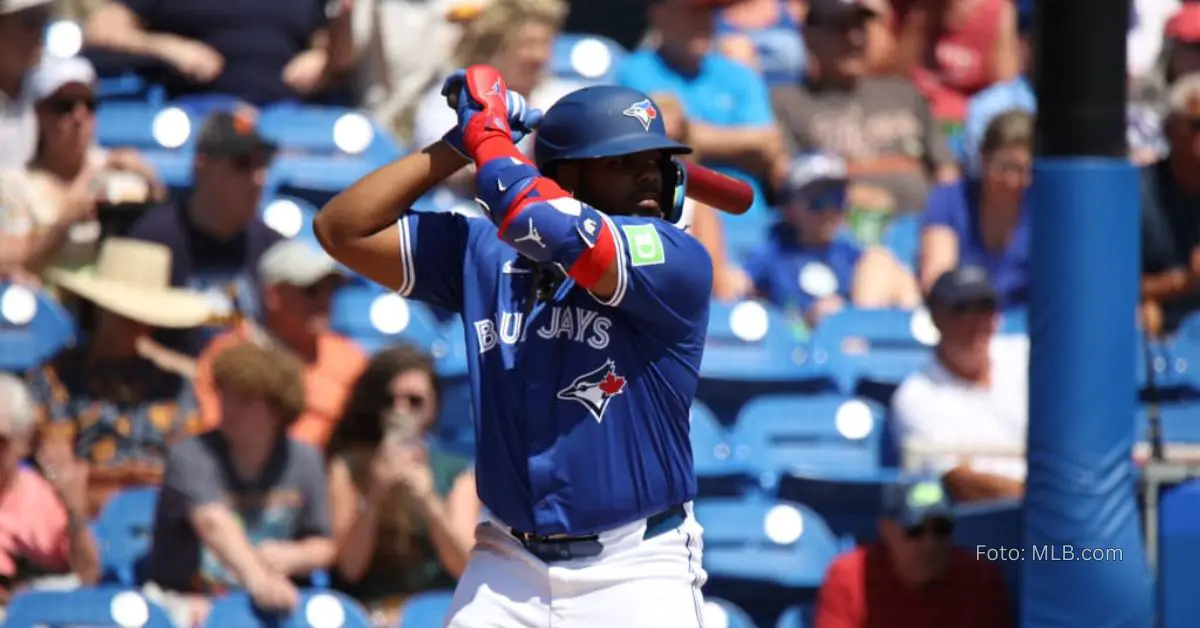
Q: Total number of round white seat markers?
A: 14